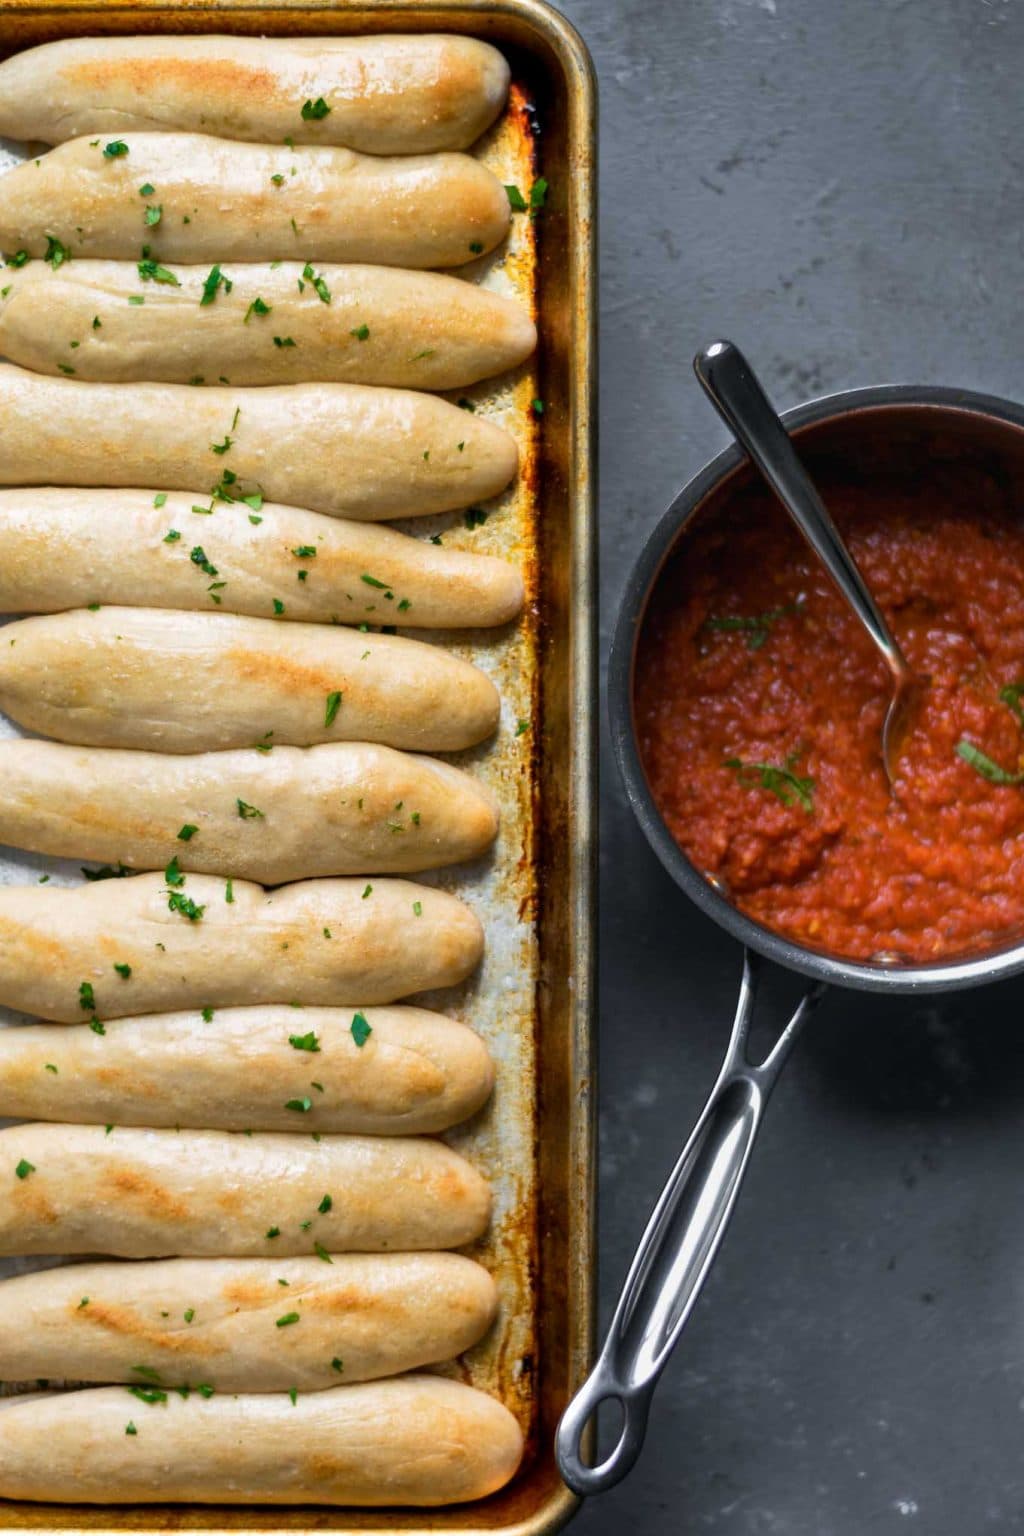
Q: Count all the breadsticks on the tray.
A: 12